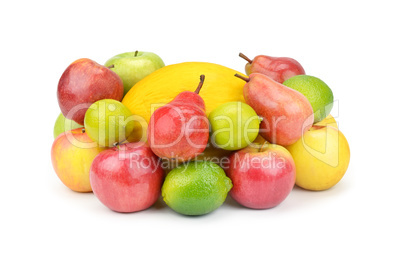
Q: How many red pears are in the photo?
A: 3